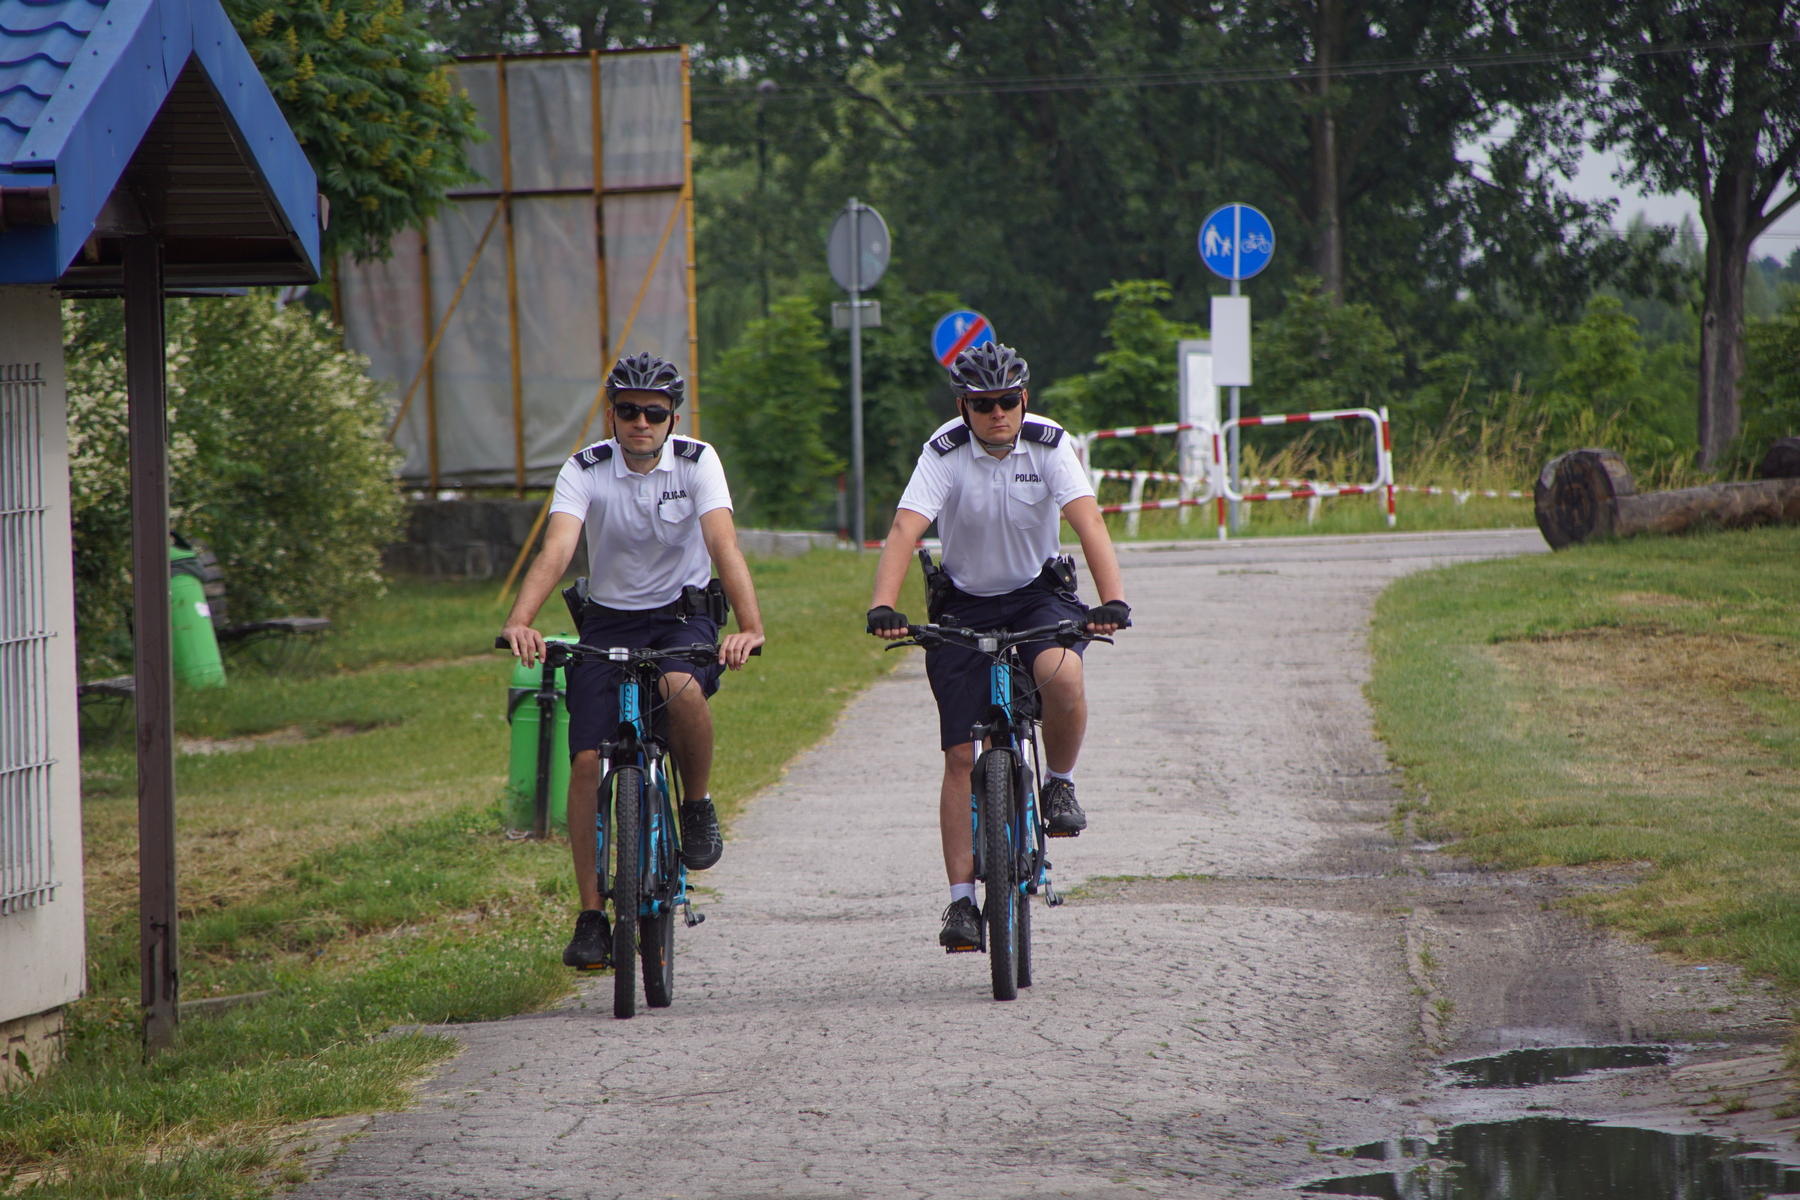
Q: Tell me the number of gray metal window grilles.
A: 1